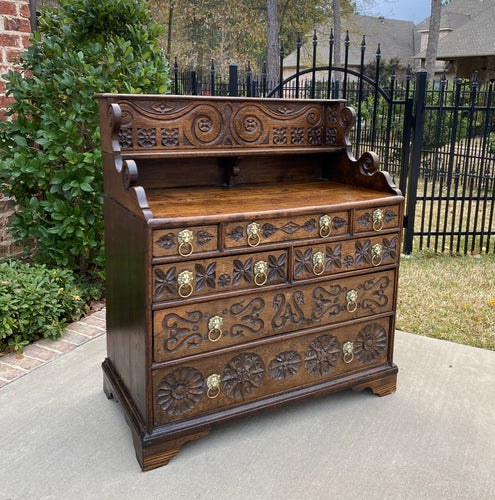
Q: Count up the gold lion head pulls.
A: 12